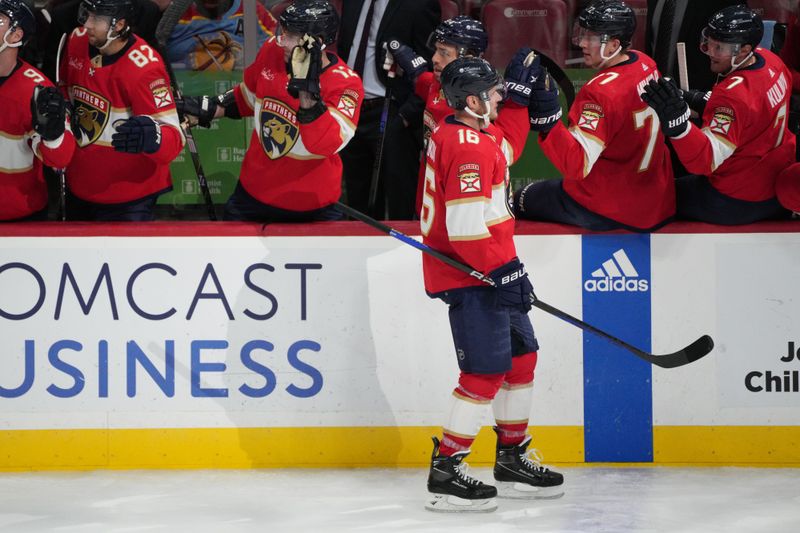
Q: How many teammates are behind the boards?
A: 6